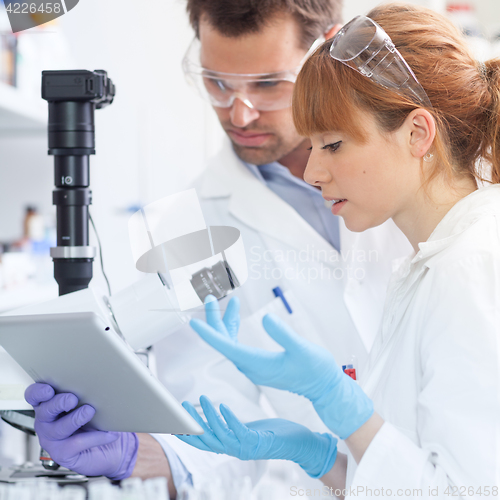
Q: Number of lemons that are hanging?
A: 0